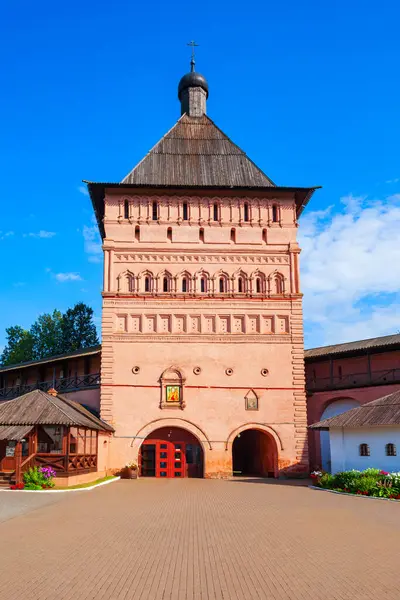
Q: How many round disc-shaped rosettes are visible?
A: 4